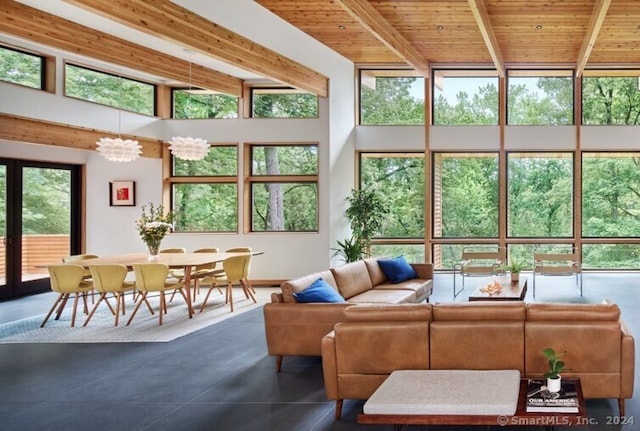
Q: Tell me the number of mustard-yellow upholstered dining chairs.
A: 8